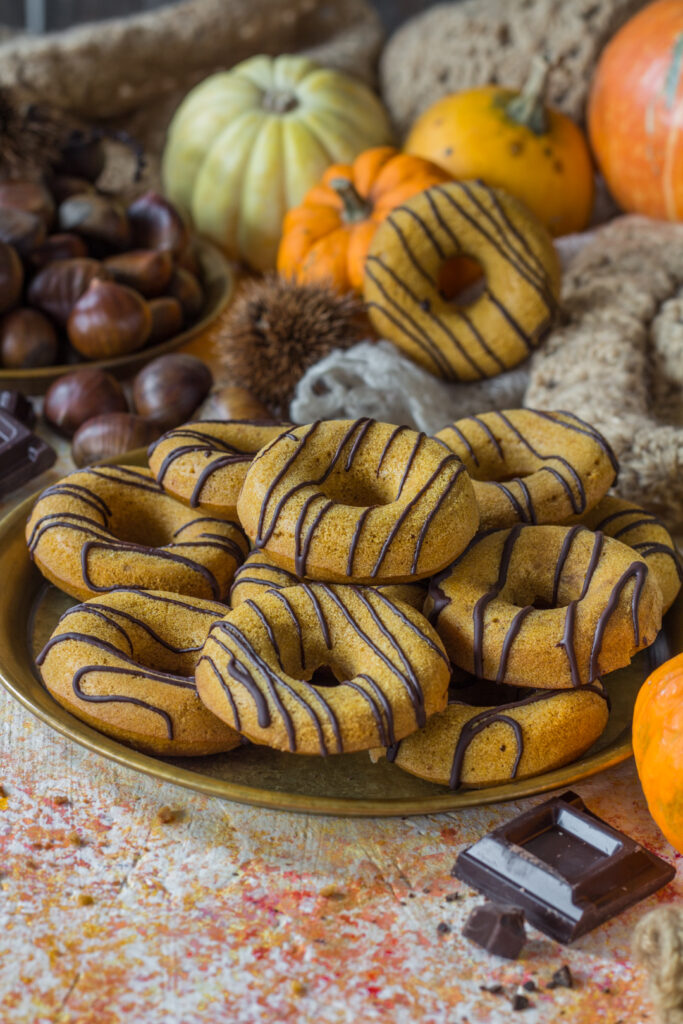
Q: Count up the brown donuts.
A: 11